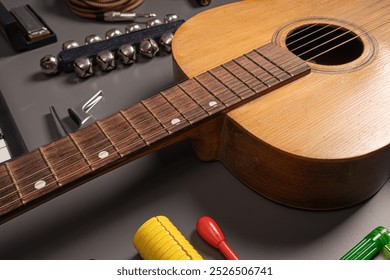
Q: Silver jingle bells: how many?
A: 12